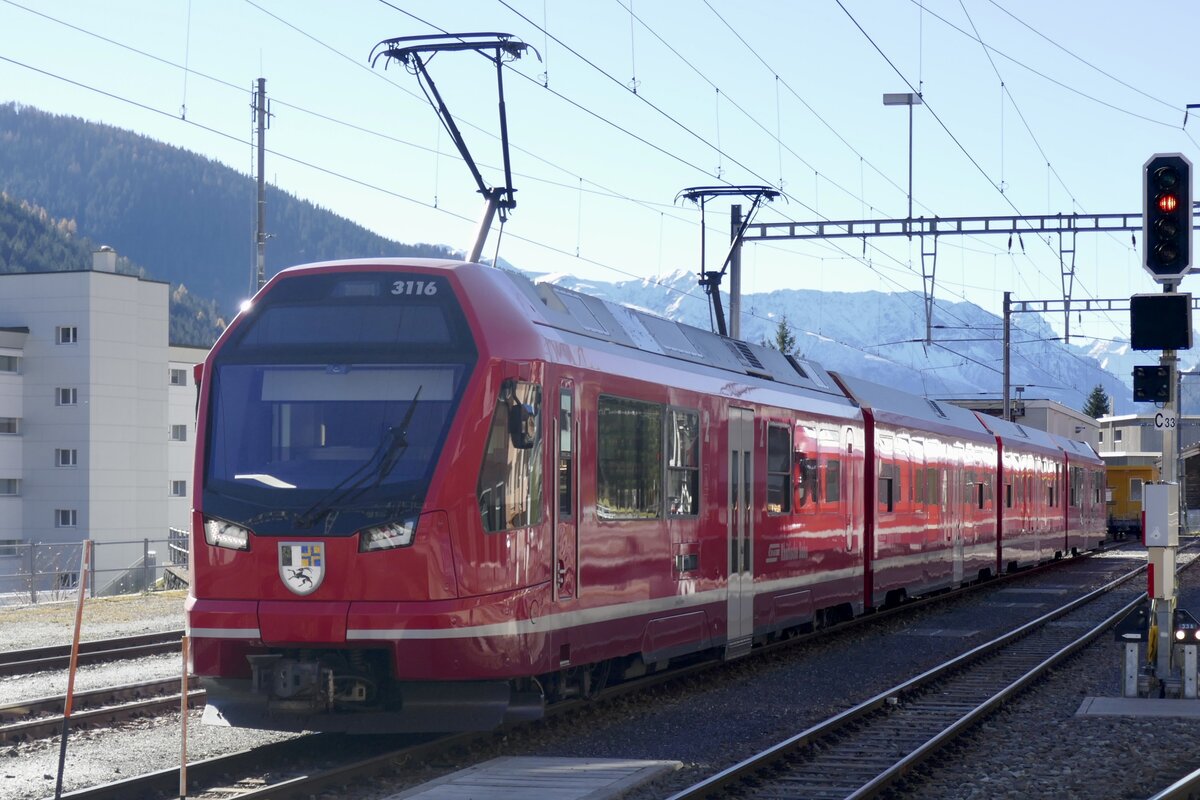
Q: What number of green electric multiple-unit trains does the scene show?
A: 0